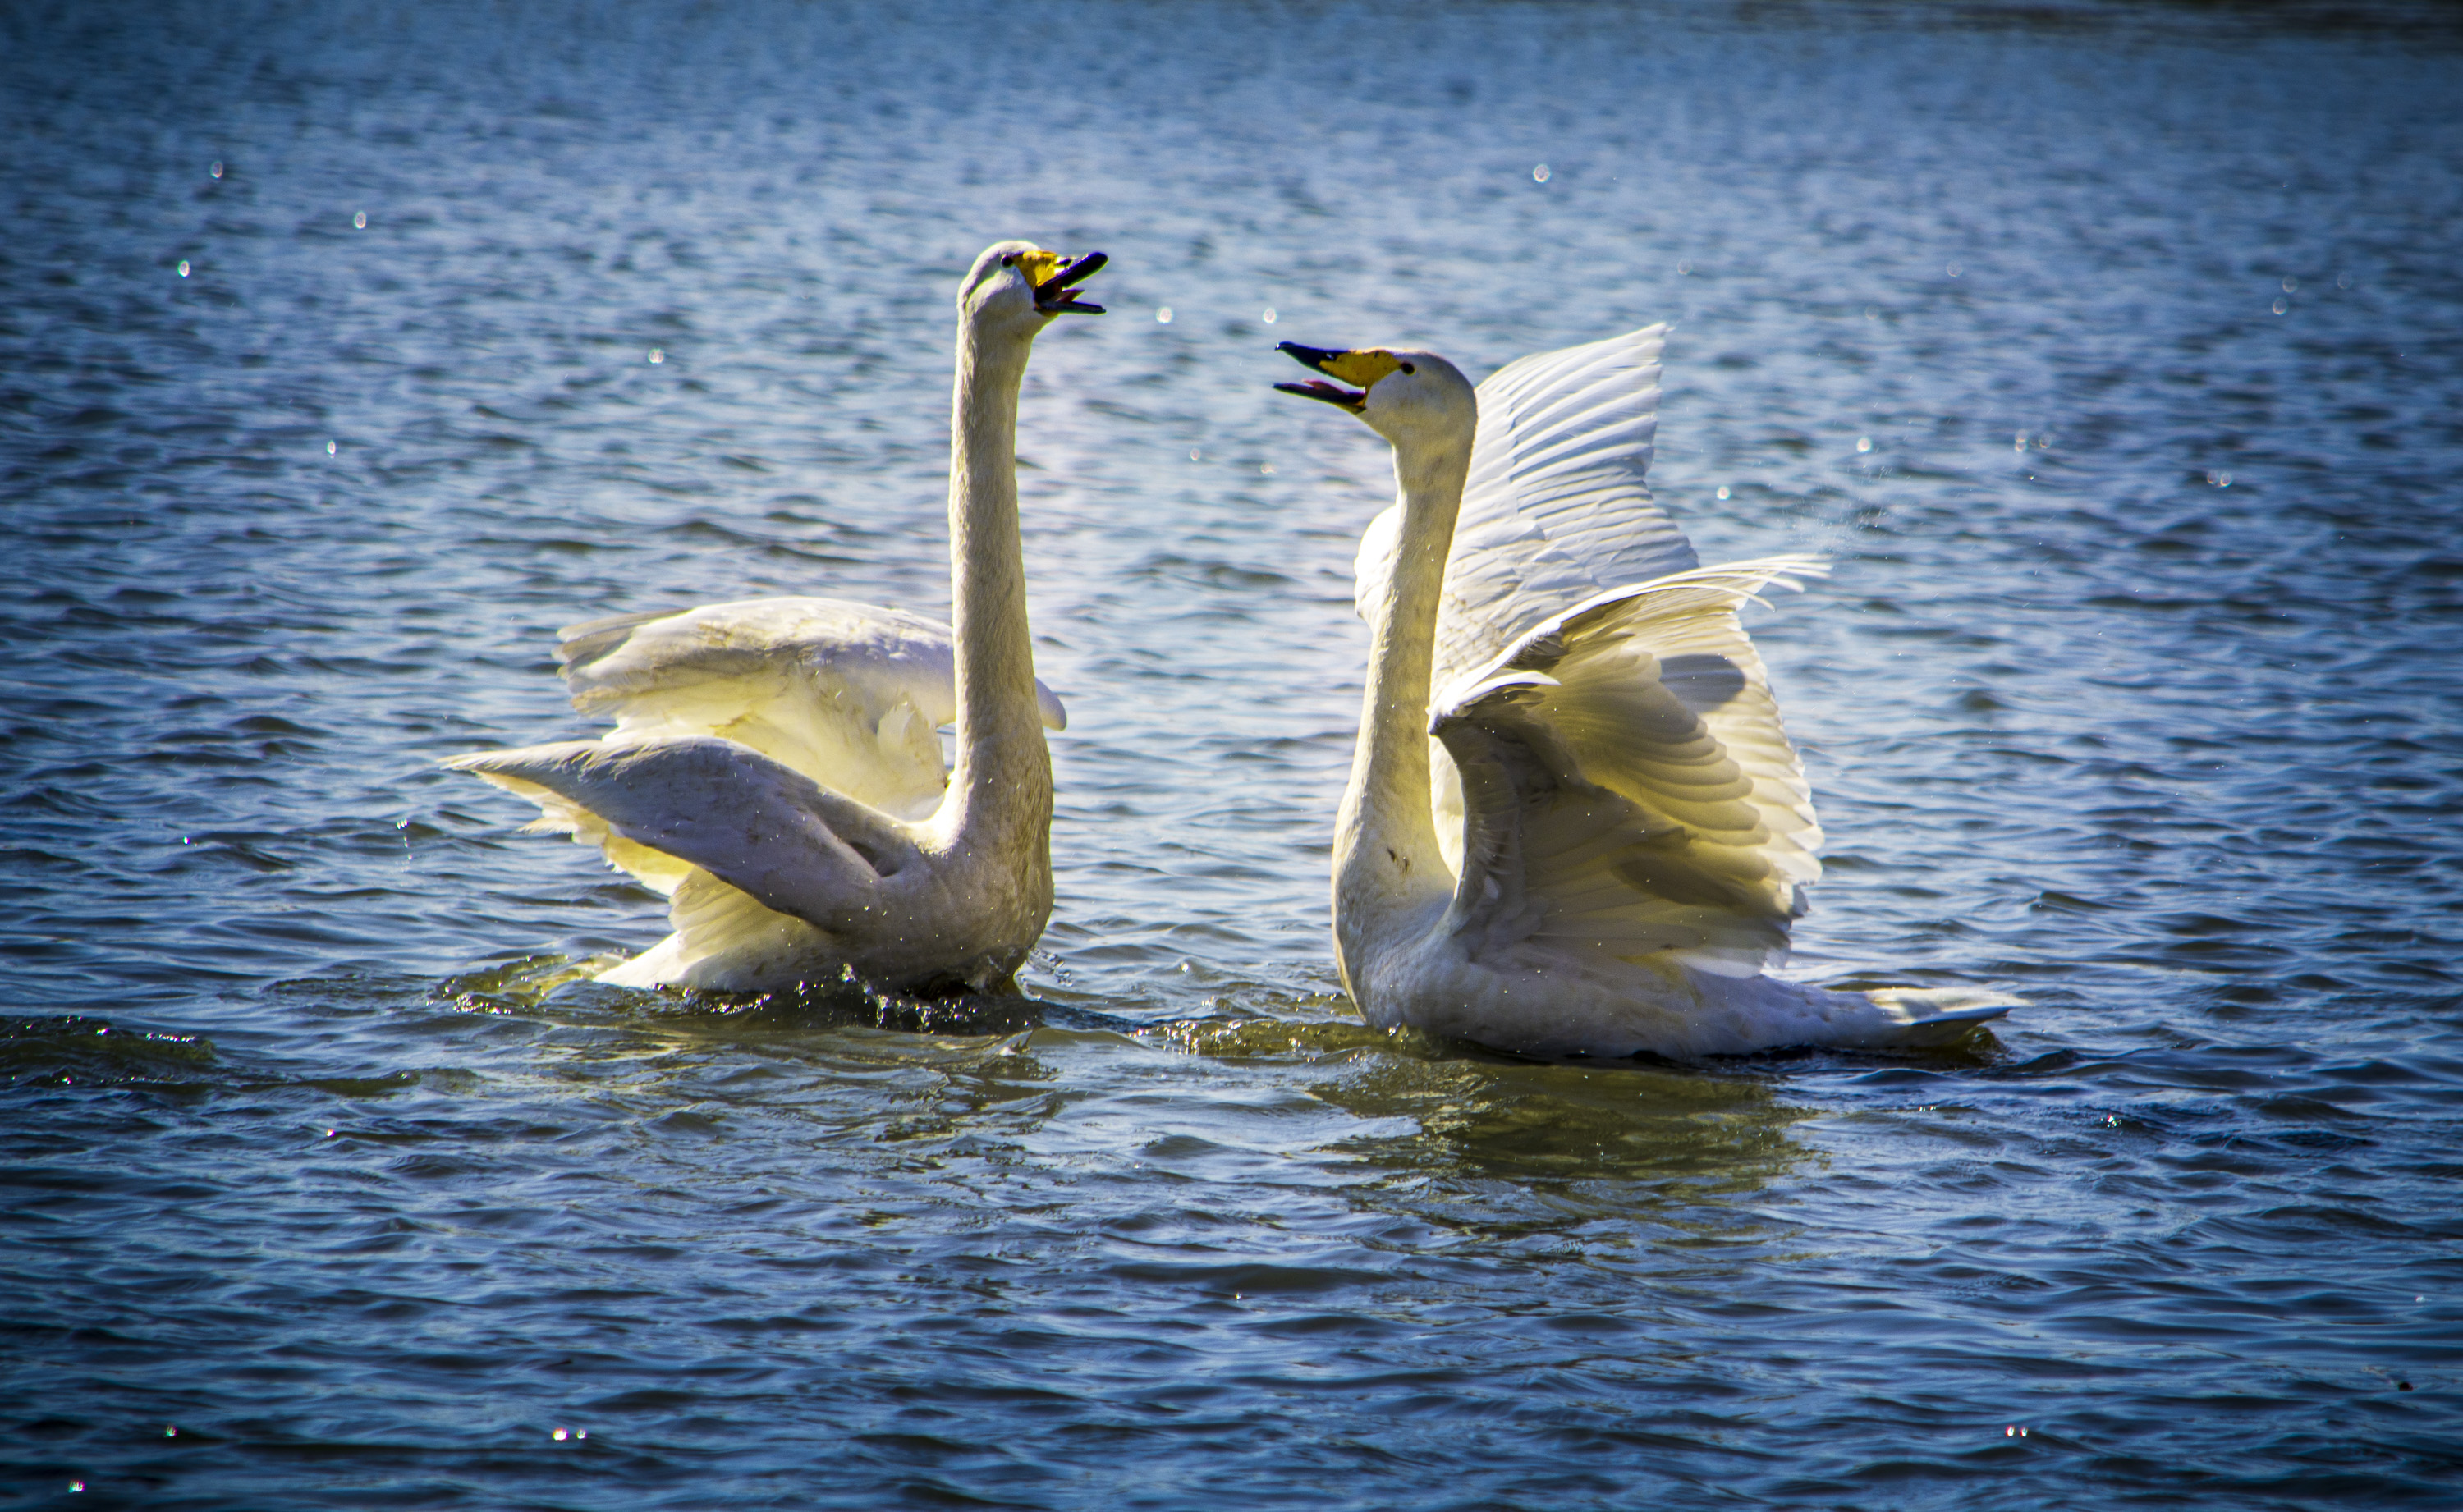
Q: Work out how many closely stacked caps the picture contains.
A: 0